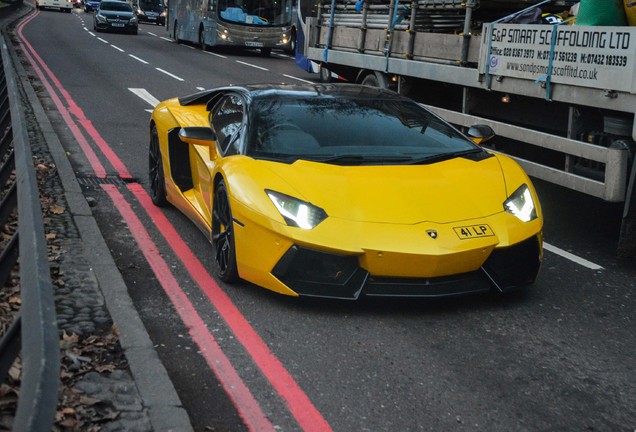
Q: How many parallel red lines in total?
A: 2